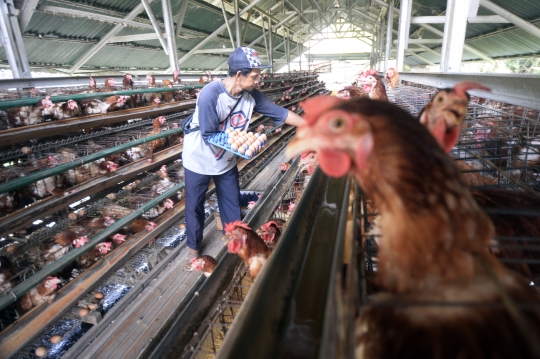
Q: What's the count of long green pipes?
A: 3